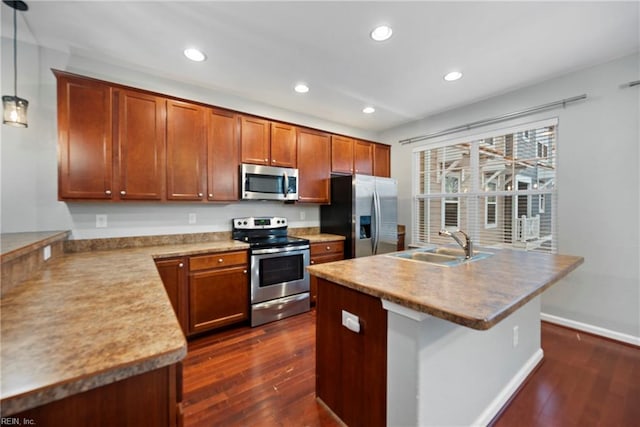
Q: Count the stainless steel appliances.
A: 3